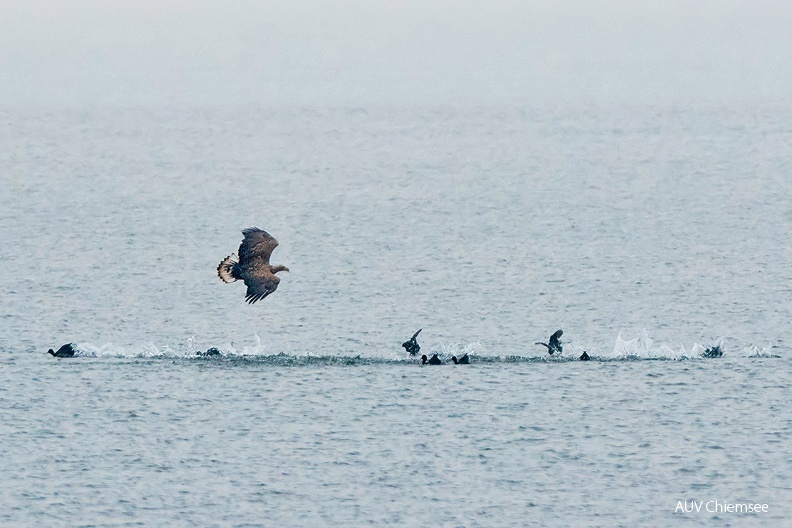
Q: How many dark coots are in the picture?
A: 8